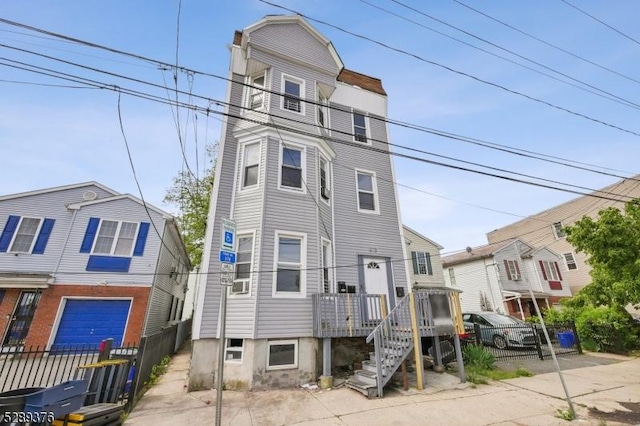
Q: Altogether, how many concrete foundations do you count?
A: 1